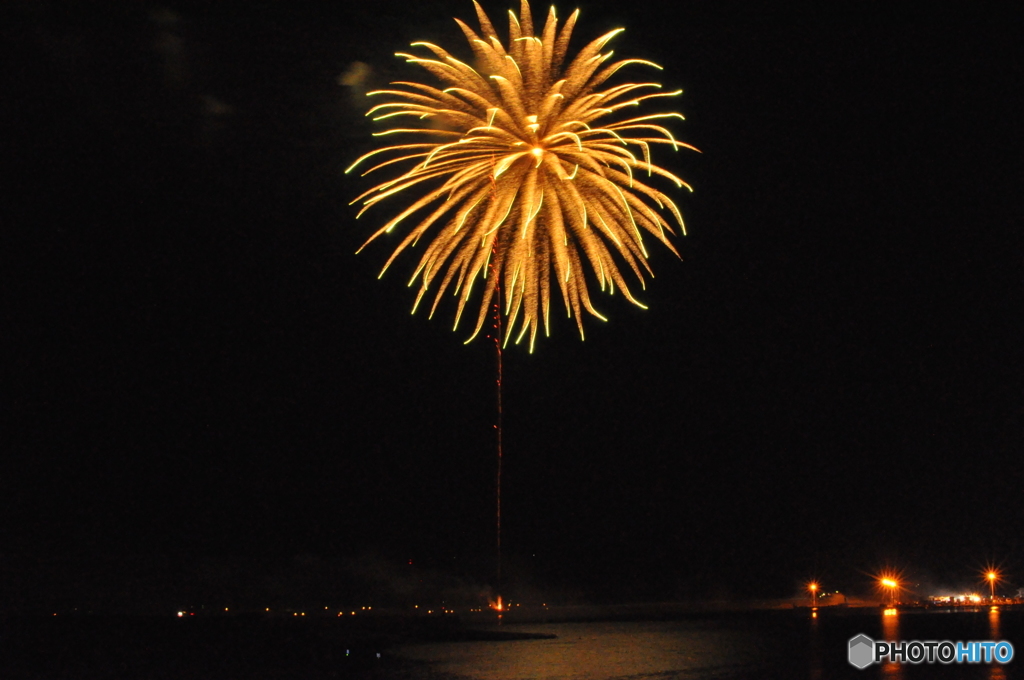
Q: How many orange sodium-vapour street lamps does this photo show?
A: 3